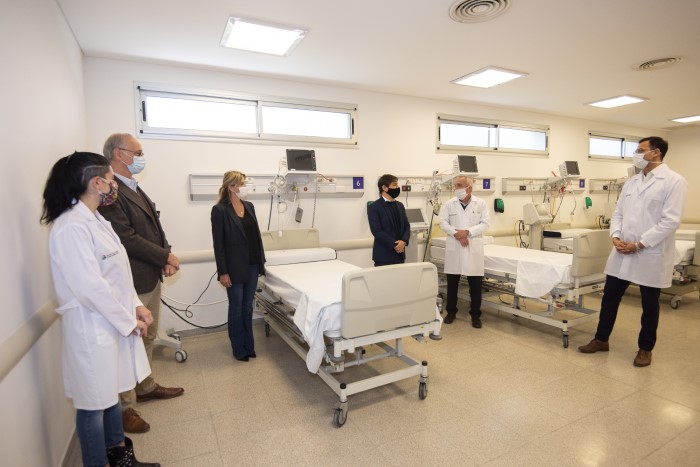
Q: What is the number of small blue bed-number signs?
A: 3